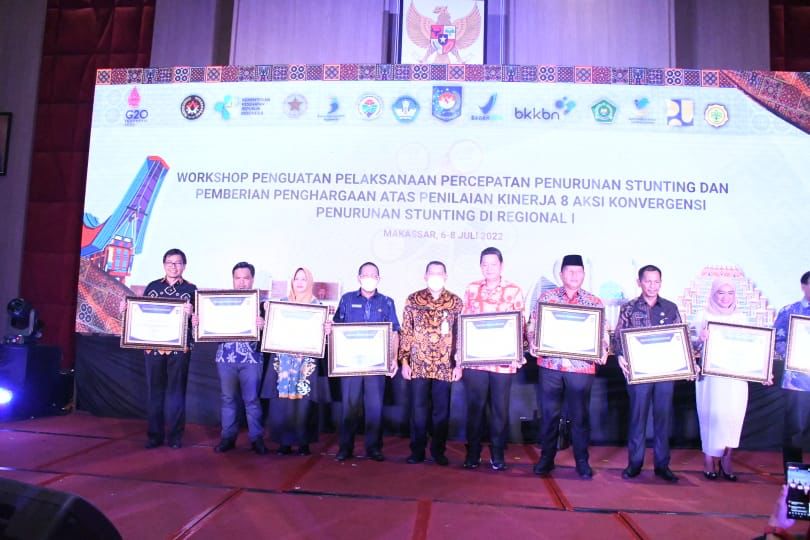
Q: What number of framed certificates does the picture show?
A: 9